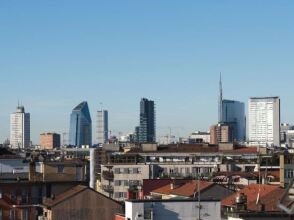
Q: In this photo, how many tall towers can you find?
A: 6